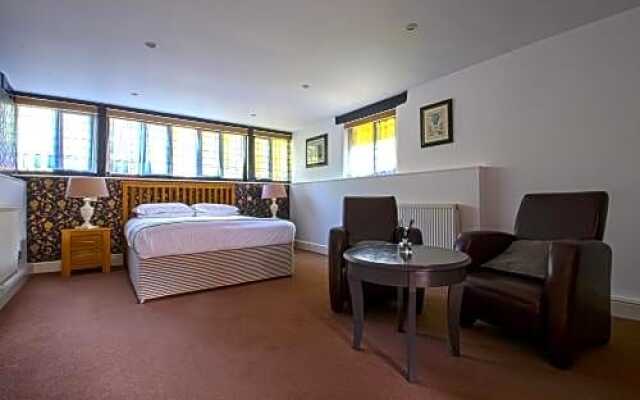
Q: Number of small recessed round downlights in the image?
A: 5